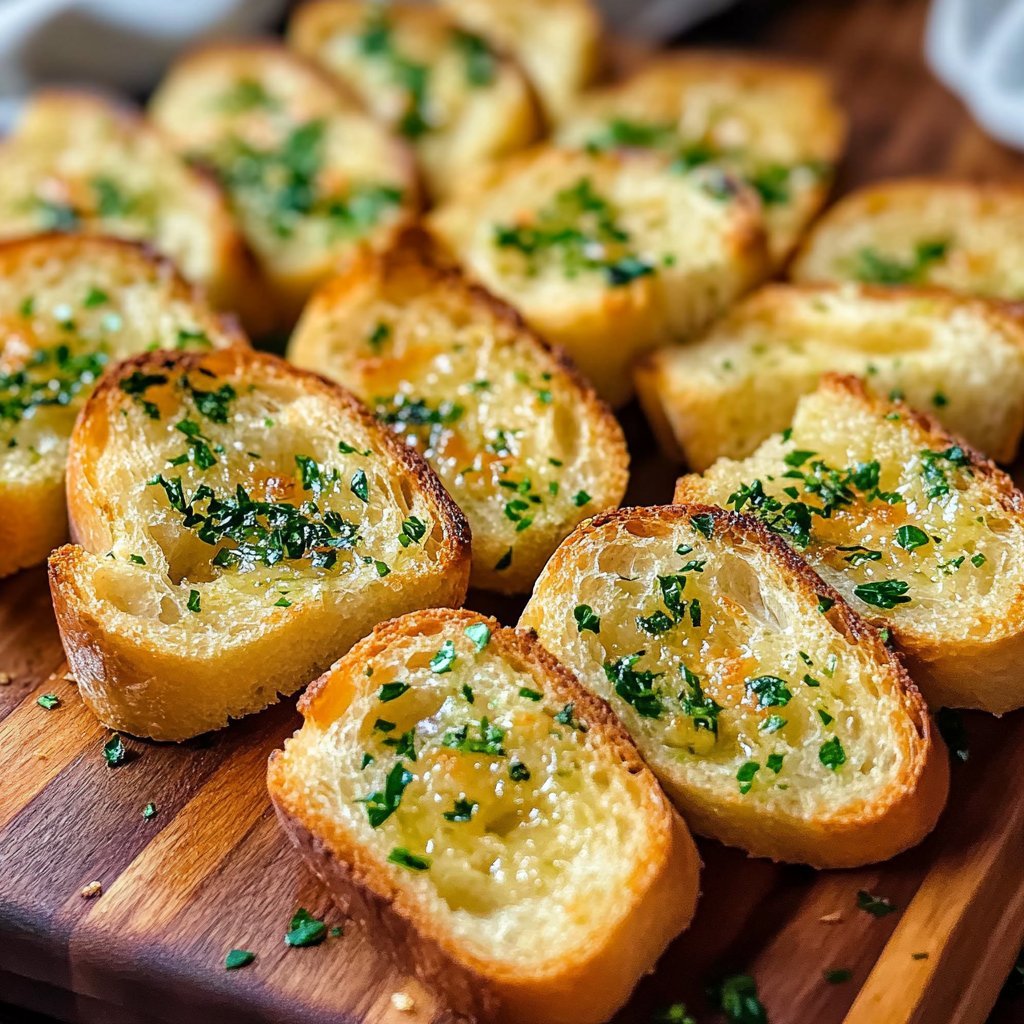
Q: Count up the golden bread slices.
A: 14